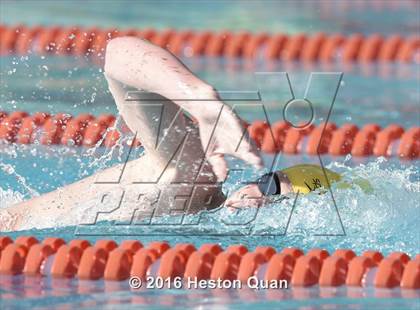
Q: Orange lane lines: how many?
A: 3